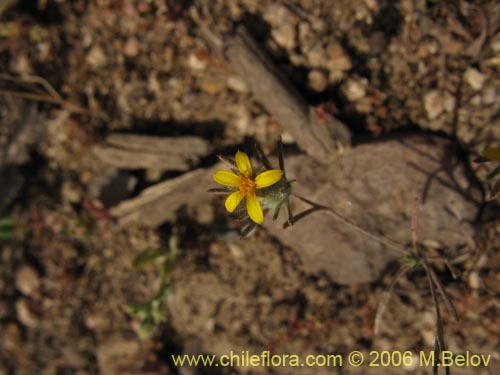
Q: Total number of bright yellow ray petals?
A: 5